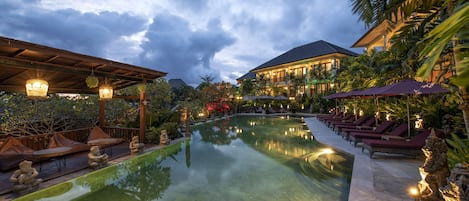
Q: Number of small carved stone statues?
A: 4